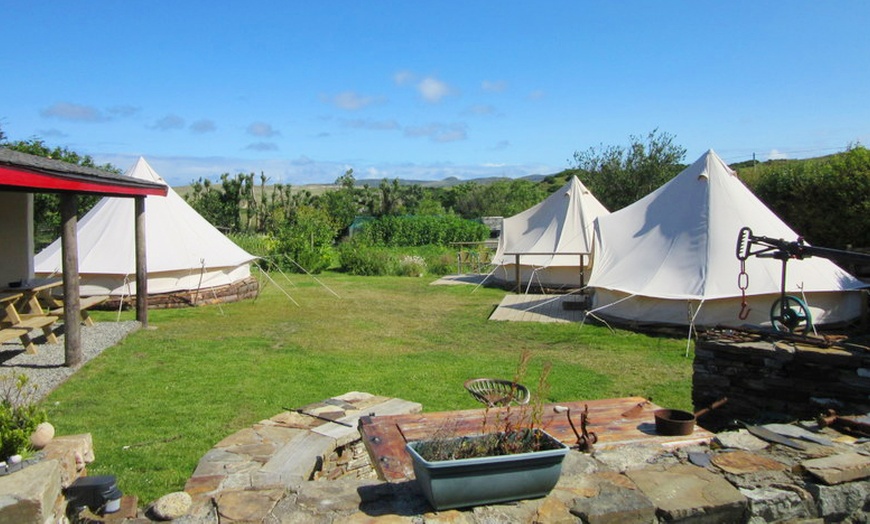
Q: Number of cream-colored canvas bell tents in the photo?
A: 3